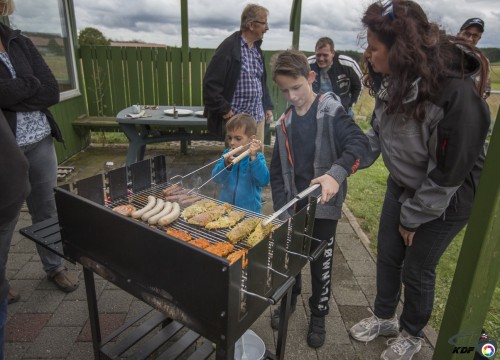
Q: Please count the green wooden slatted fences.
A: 1